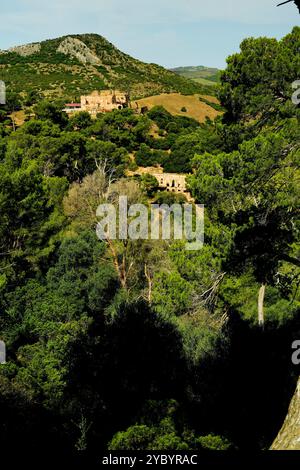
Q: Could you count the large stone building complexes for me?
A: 2